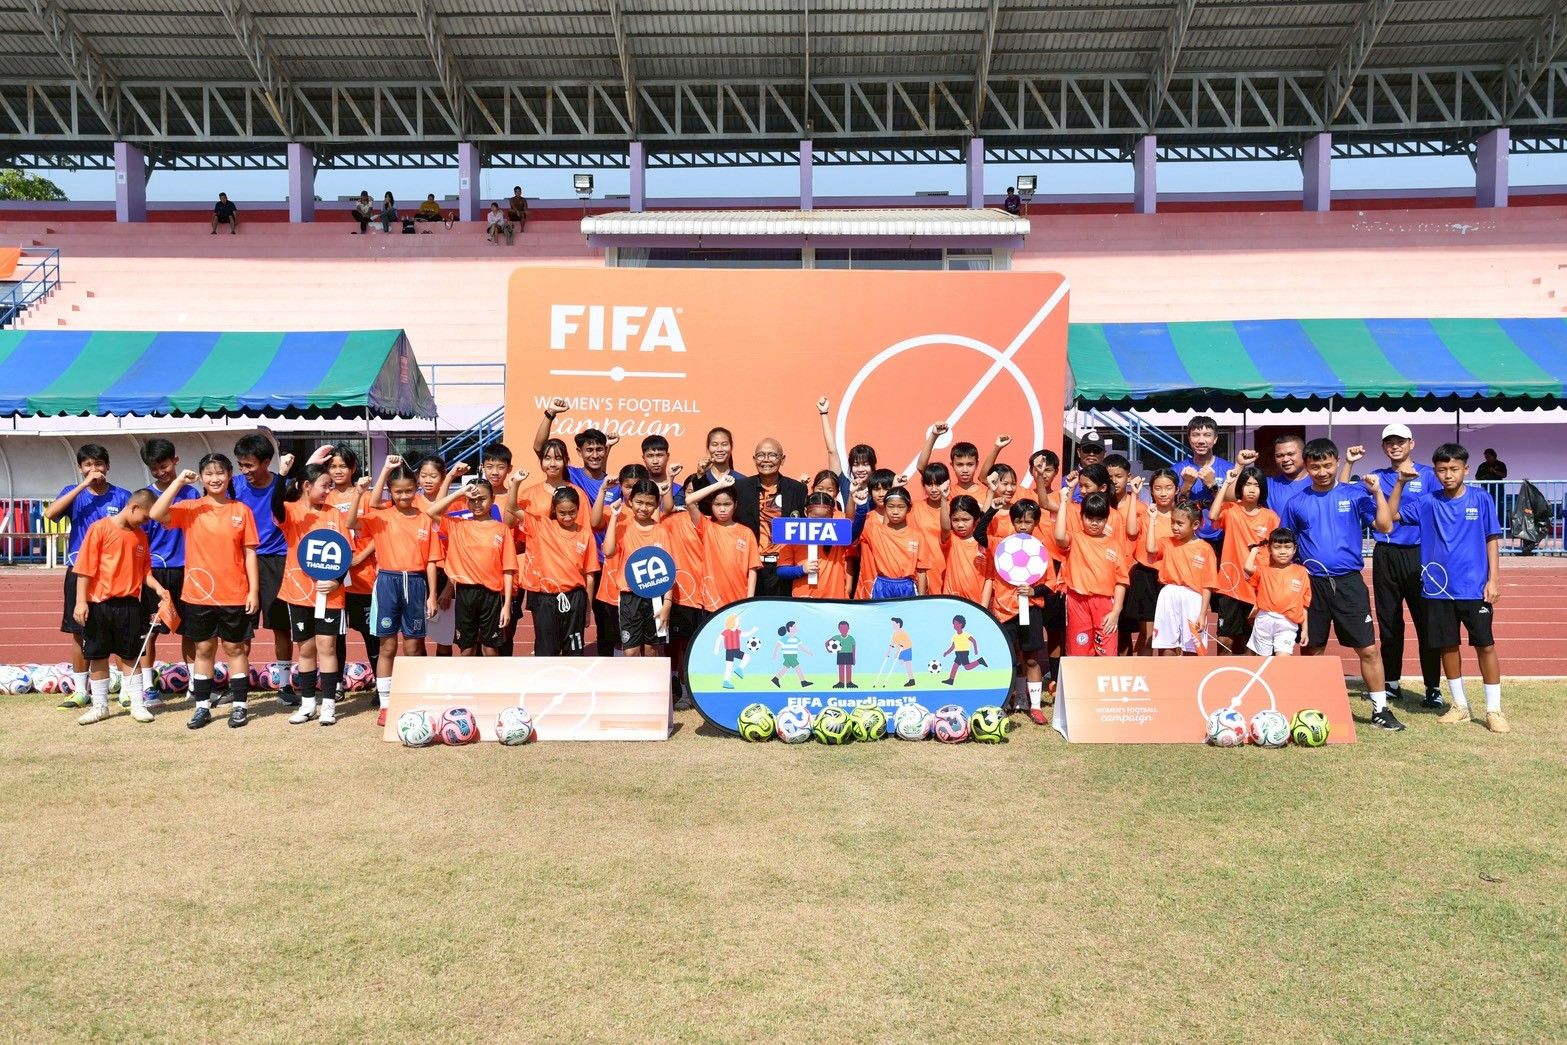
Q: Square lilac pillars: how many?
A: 9